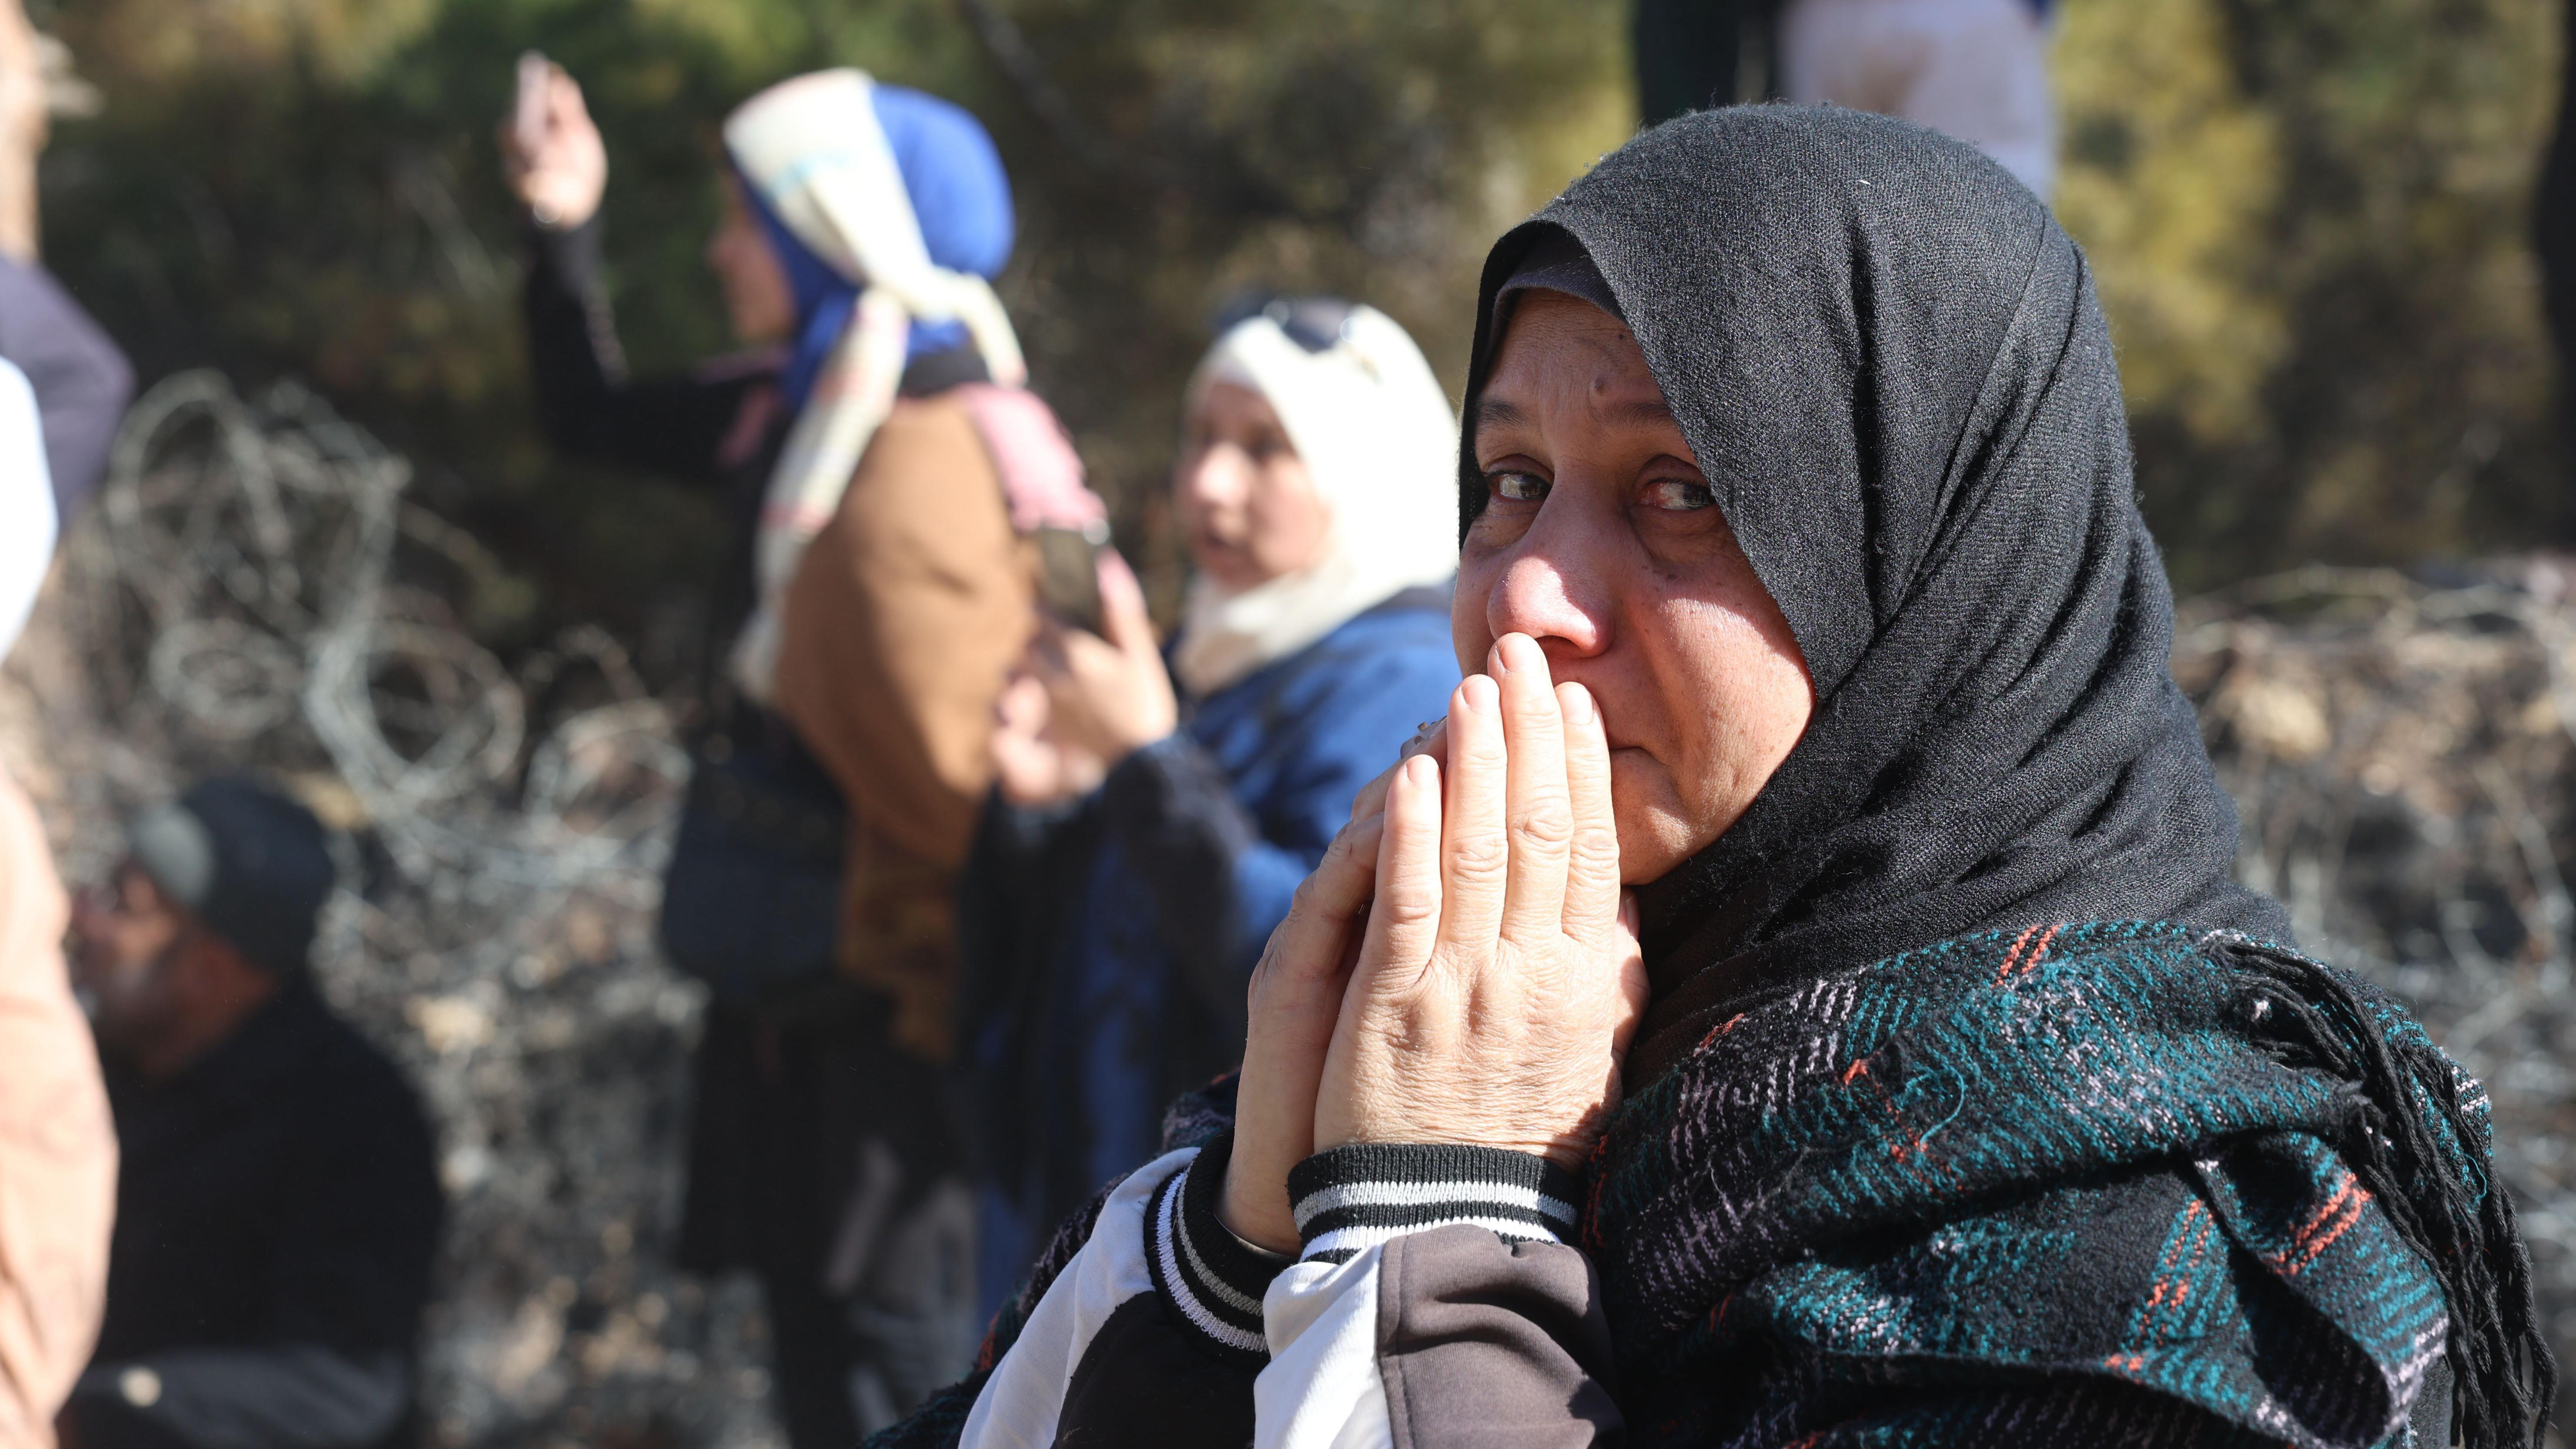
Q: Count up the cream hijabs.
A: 1